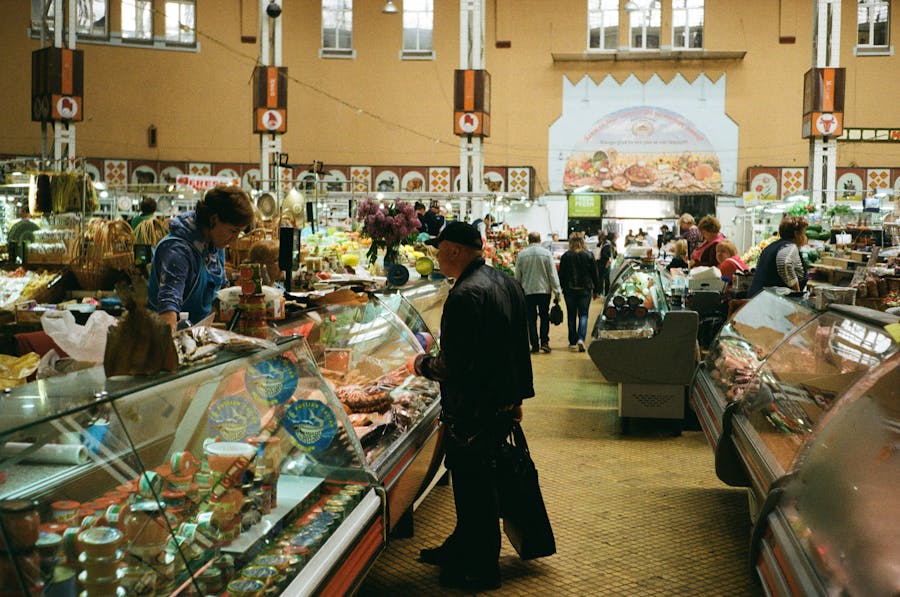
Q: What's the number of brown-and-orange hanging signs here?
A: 4